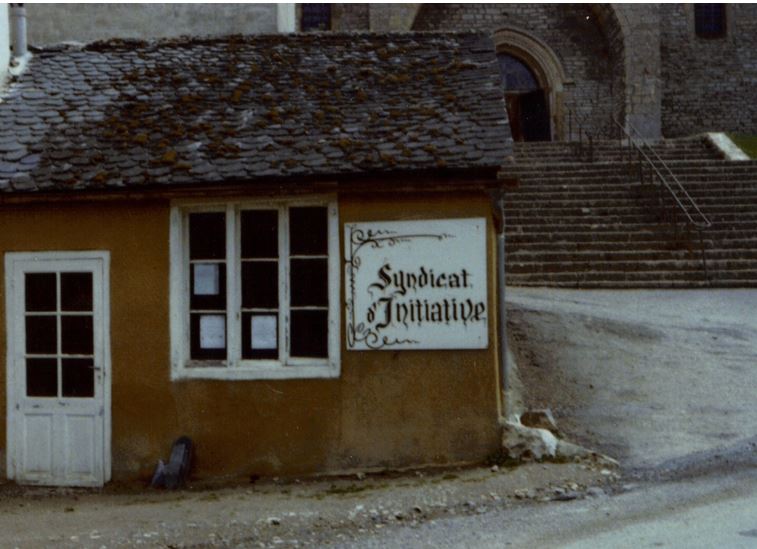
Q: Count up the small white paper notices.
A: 3